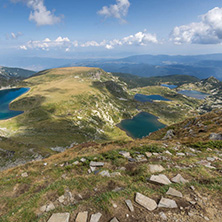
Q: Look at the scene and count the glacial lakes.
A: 5